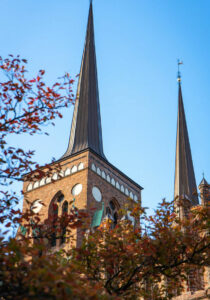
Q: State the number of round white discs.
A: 3